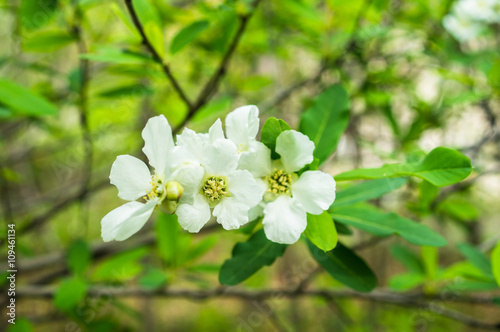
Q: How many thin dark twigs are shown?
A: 2